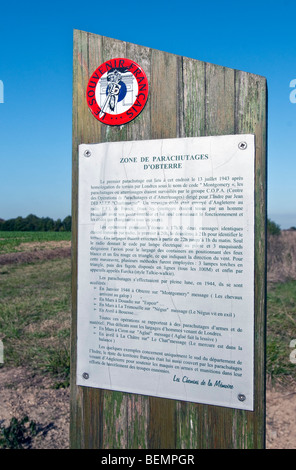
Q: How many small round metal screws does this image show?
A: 4